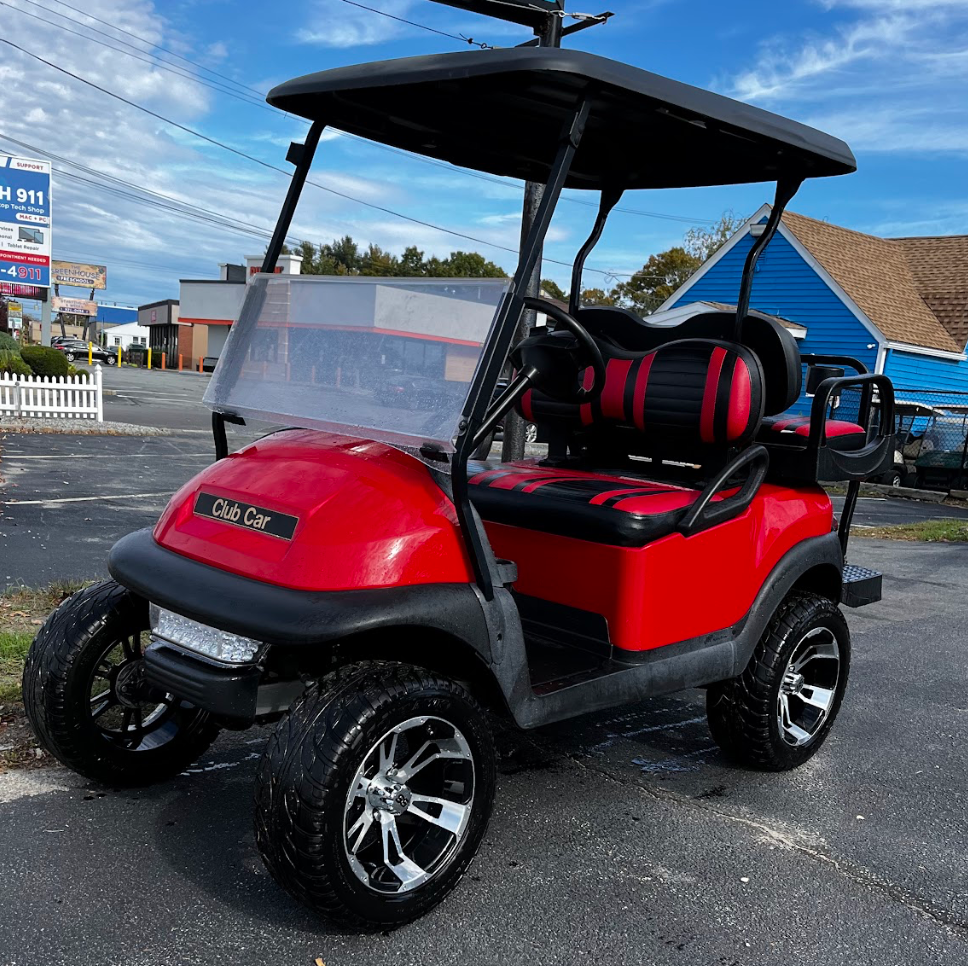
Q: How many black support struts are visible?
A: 4